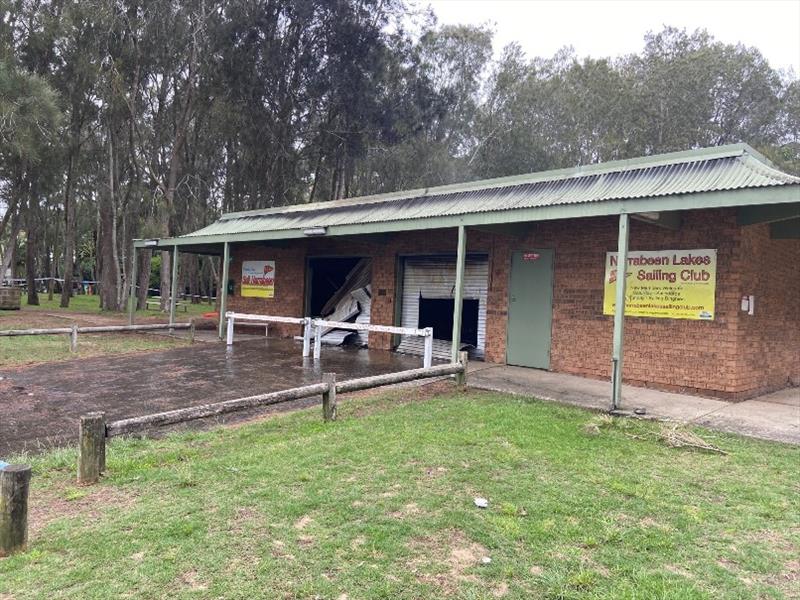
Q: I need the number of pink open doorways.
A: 0